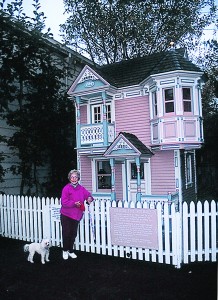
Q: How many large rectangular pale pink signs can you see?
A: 1